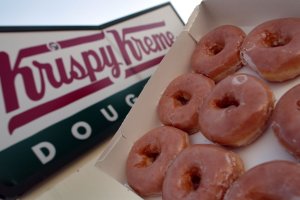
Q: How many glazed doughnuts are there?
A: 8